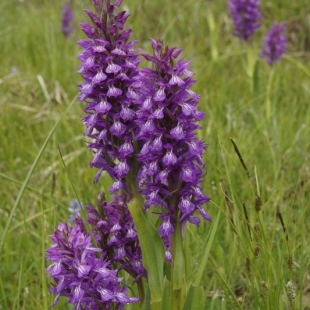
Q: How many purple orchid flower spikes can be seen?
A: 7